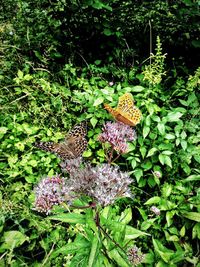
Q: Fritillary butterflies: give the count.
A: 2